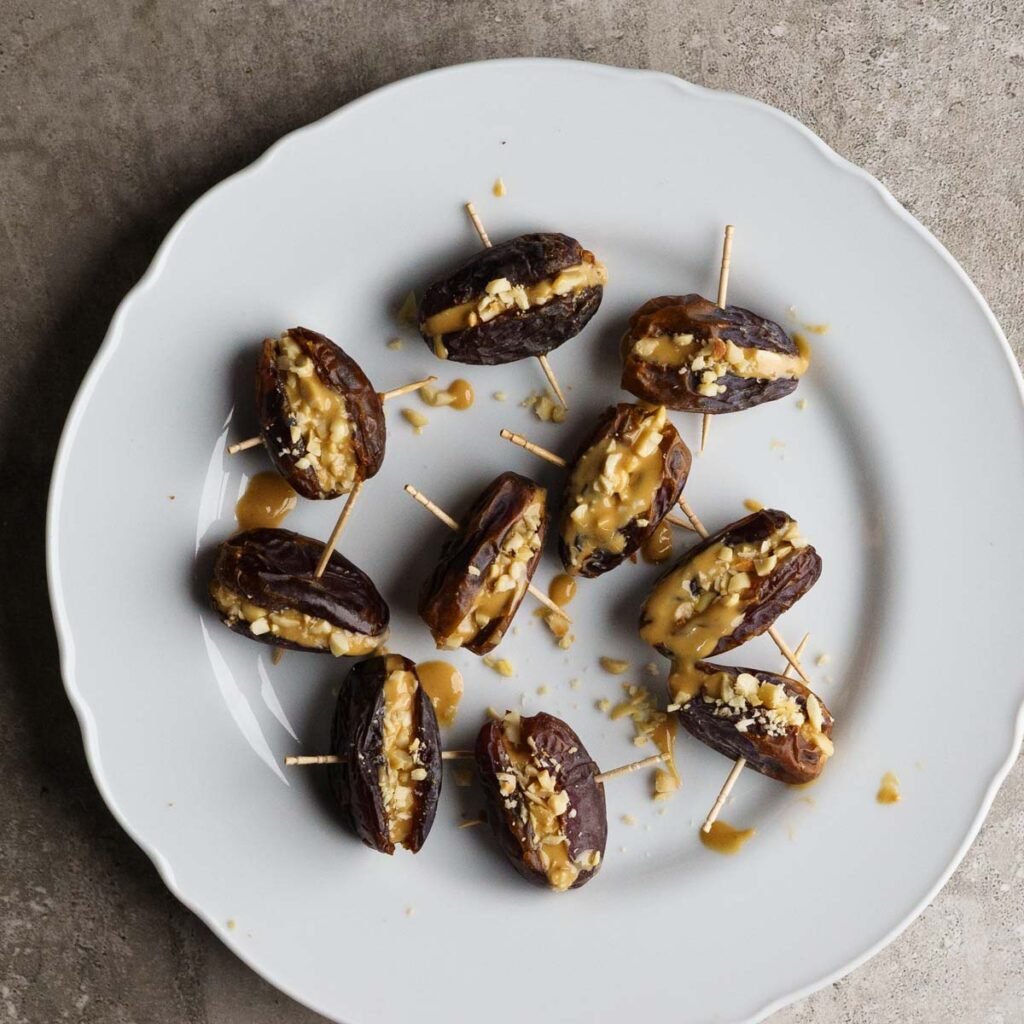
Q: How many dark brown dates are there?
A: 10